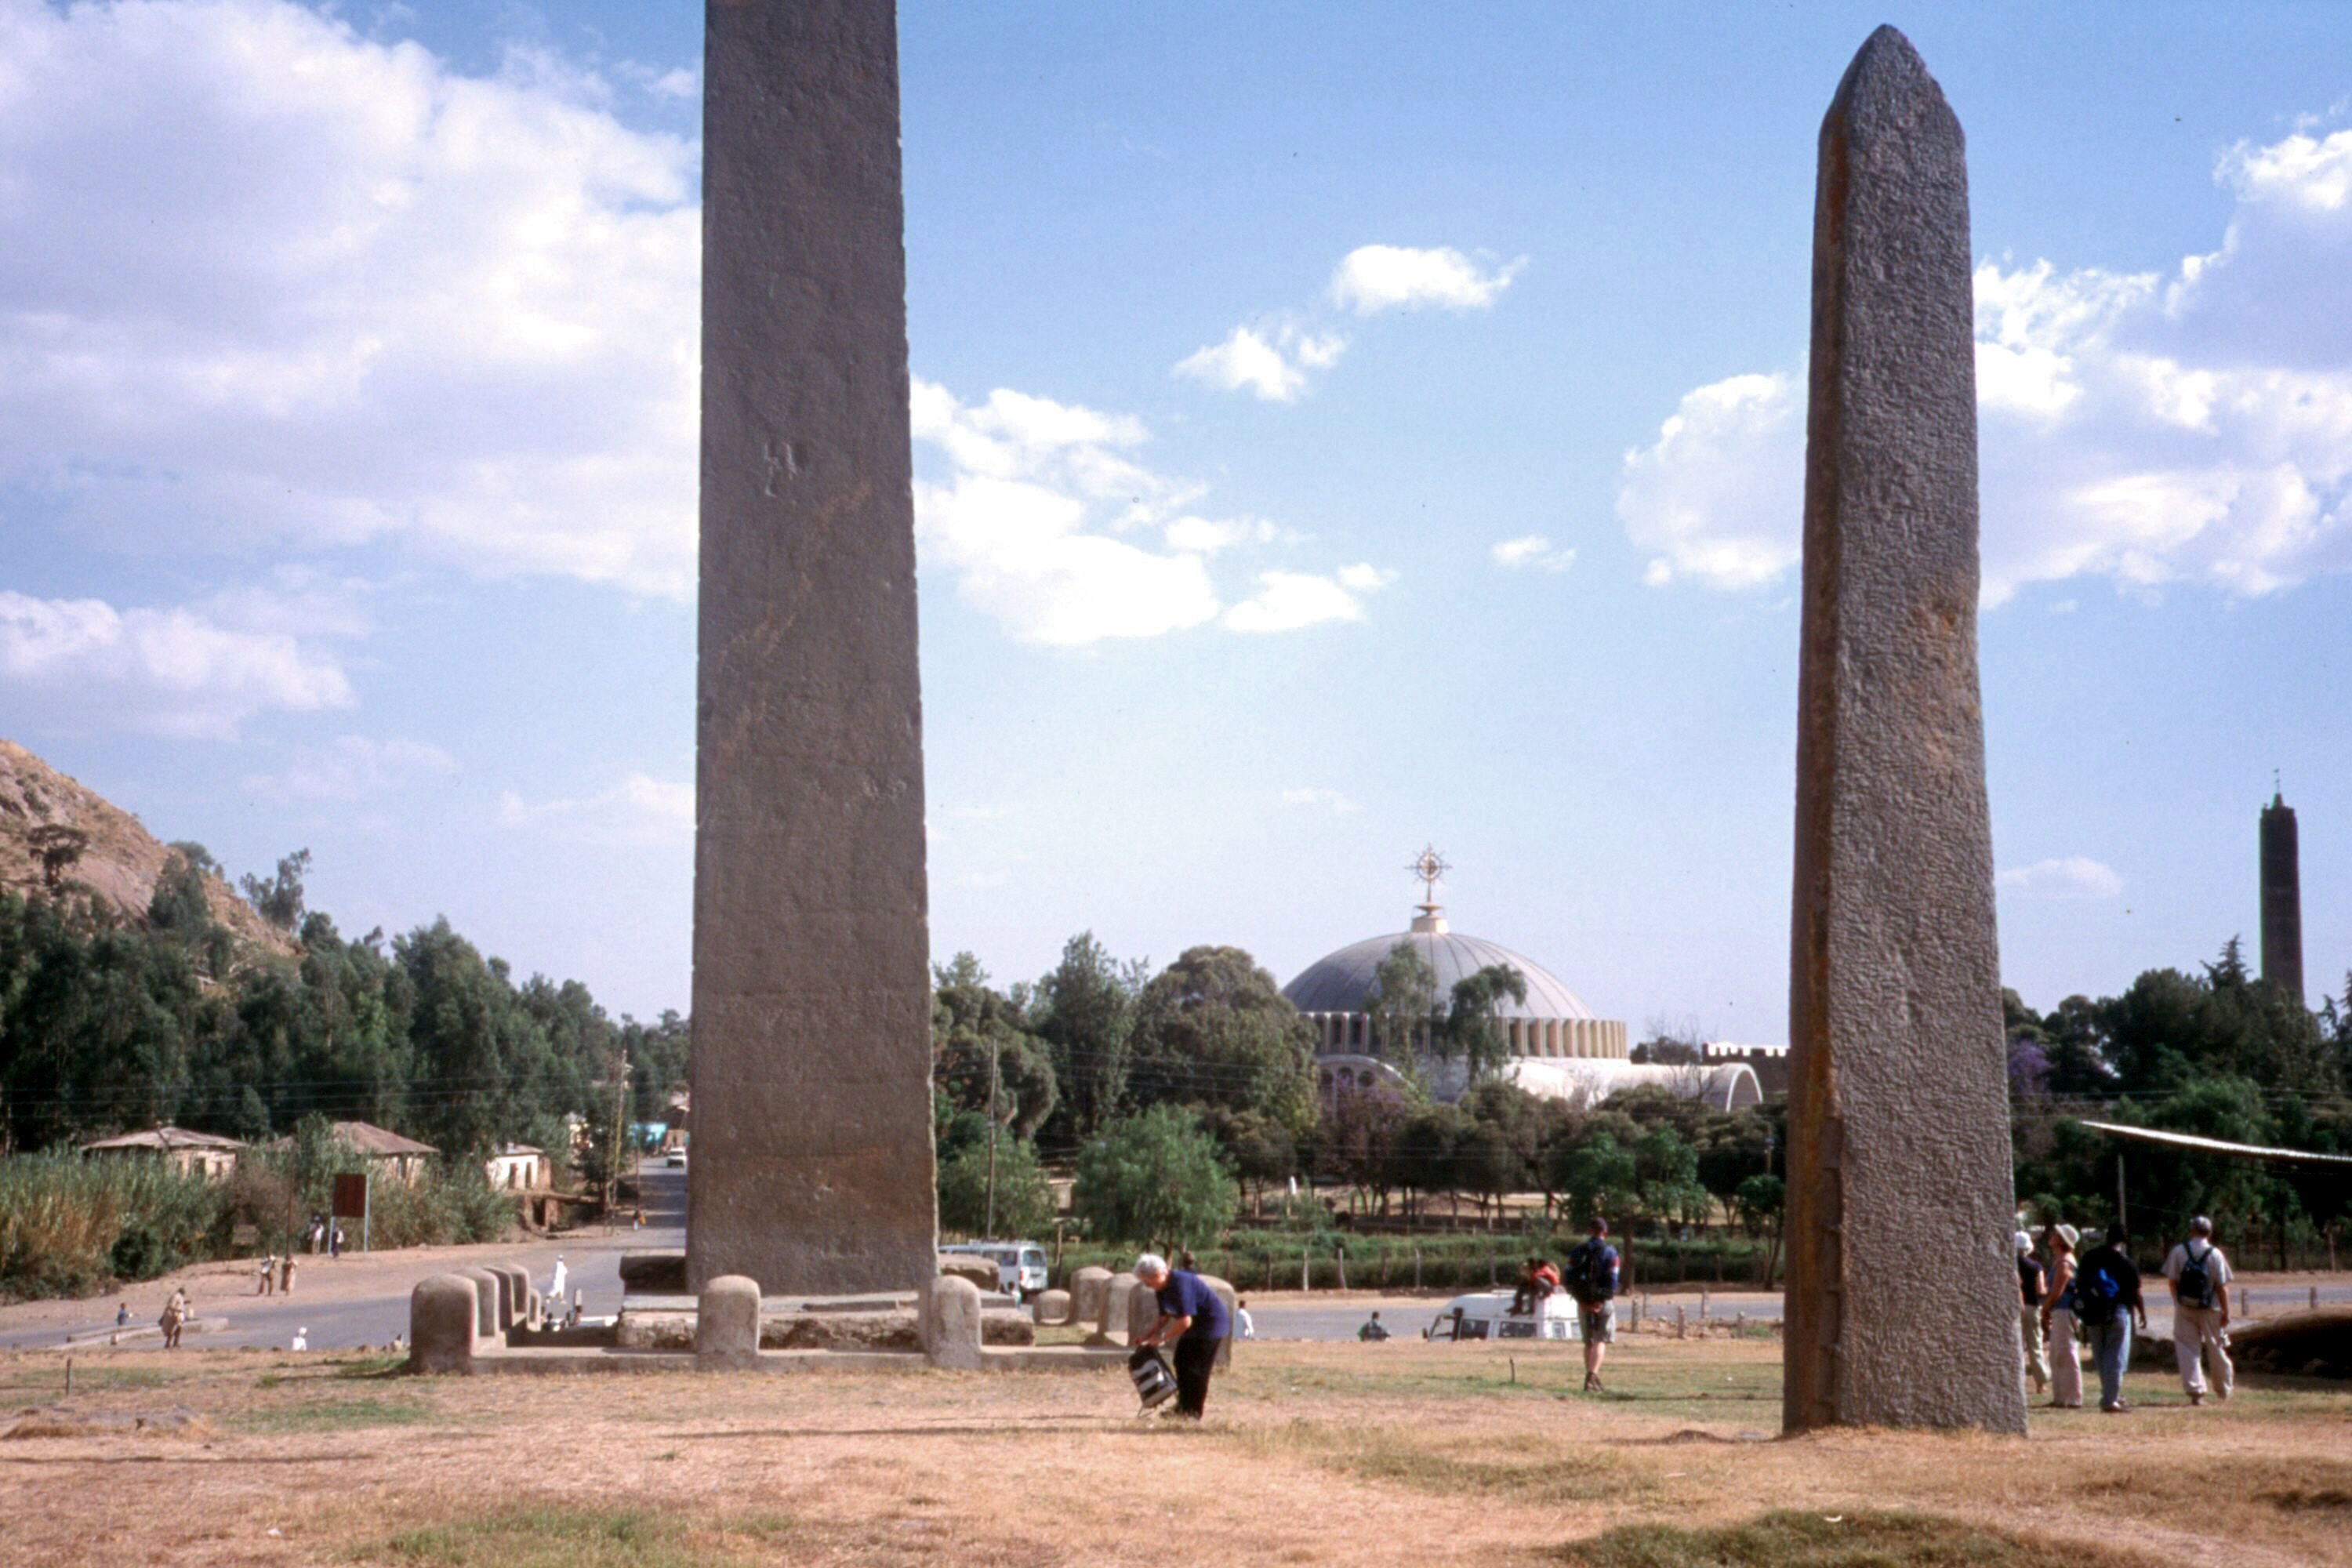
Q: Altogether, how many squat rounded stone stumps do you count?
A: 12